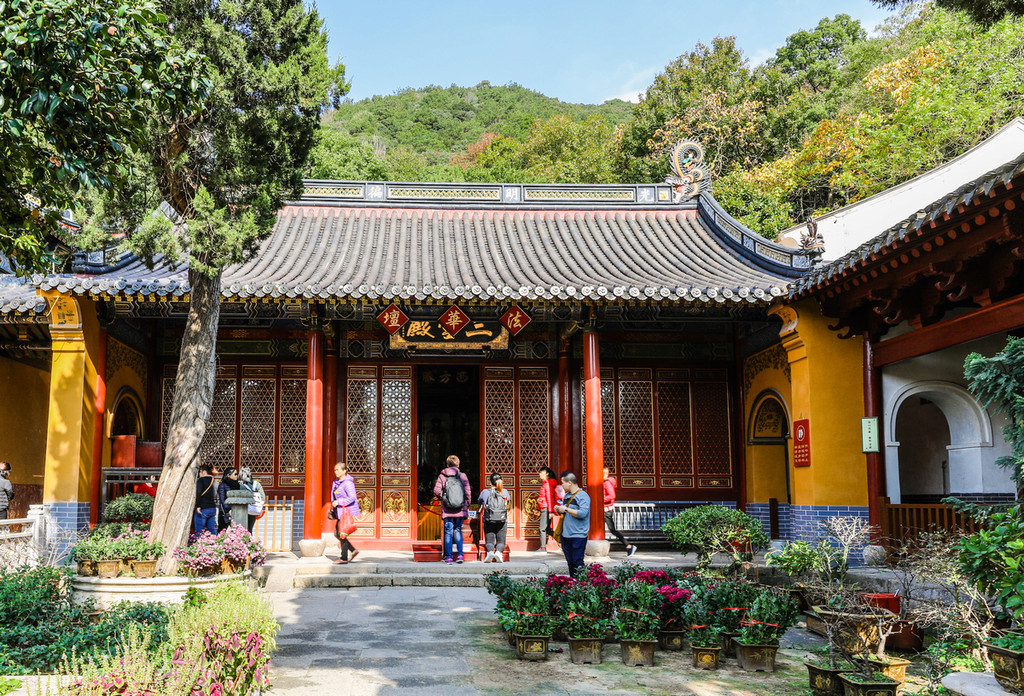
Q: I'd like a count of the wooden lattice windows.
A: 12